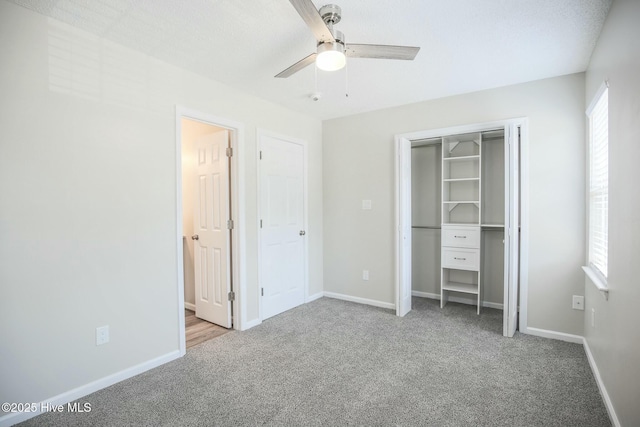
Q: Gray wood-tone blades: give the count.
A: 3